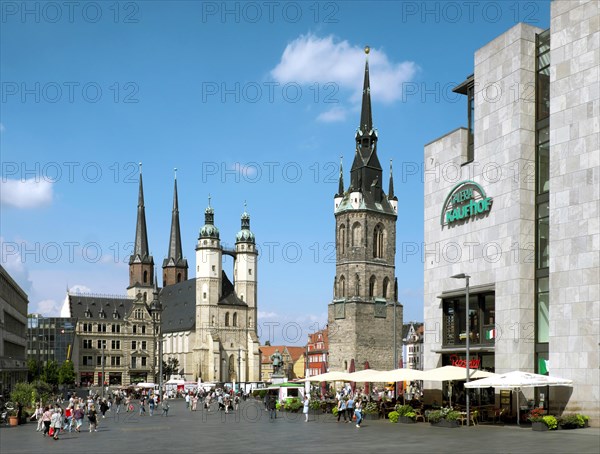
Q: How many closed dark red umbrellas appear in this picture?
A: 4